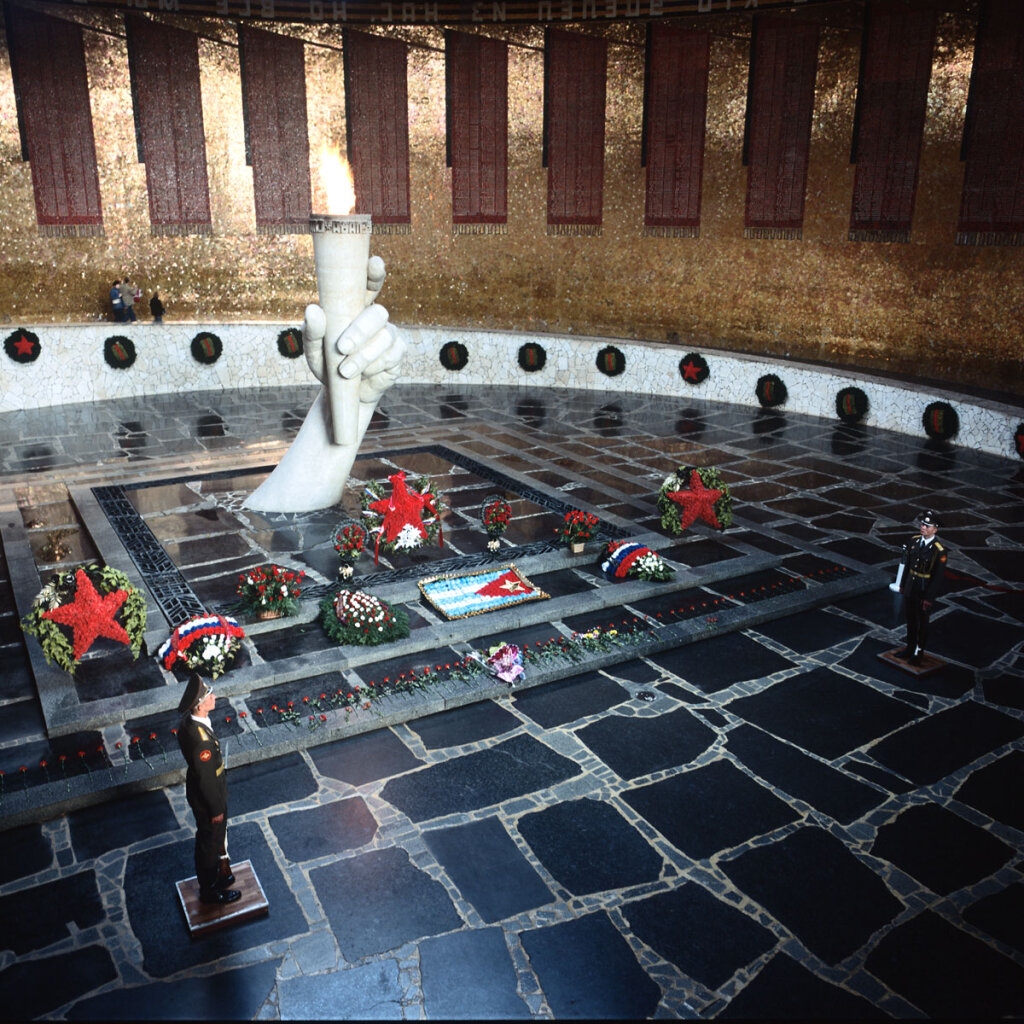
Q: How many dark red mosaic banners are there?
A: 10